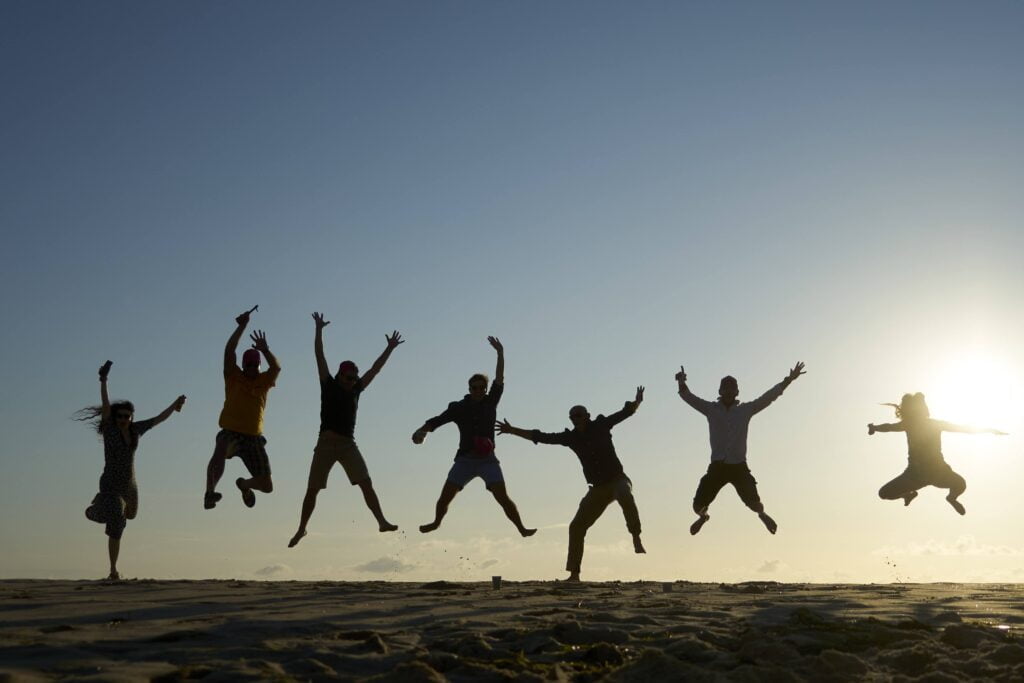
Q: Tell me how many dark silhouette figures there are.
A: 7